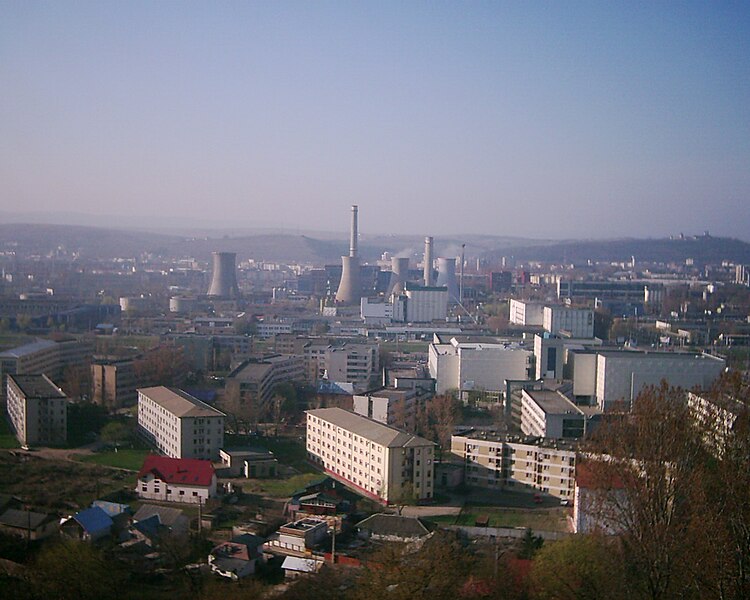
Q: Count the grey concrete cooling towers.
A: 4